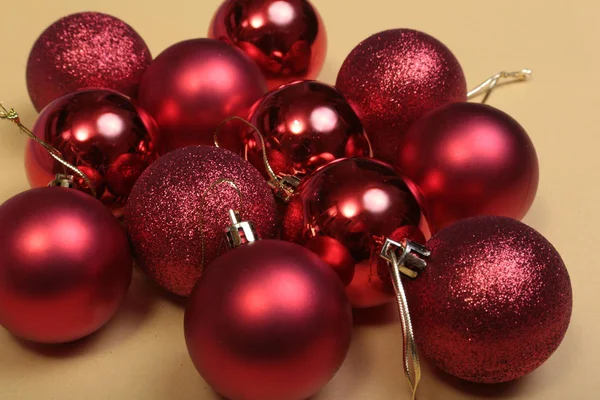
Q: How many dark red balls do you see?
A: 12